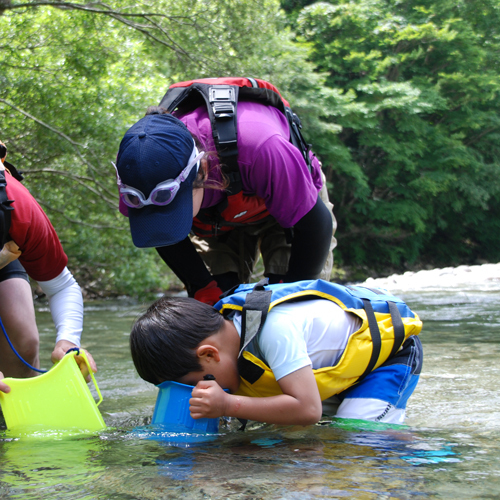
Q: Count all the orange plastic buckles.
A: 0